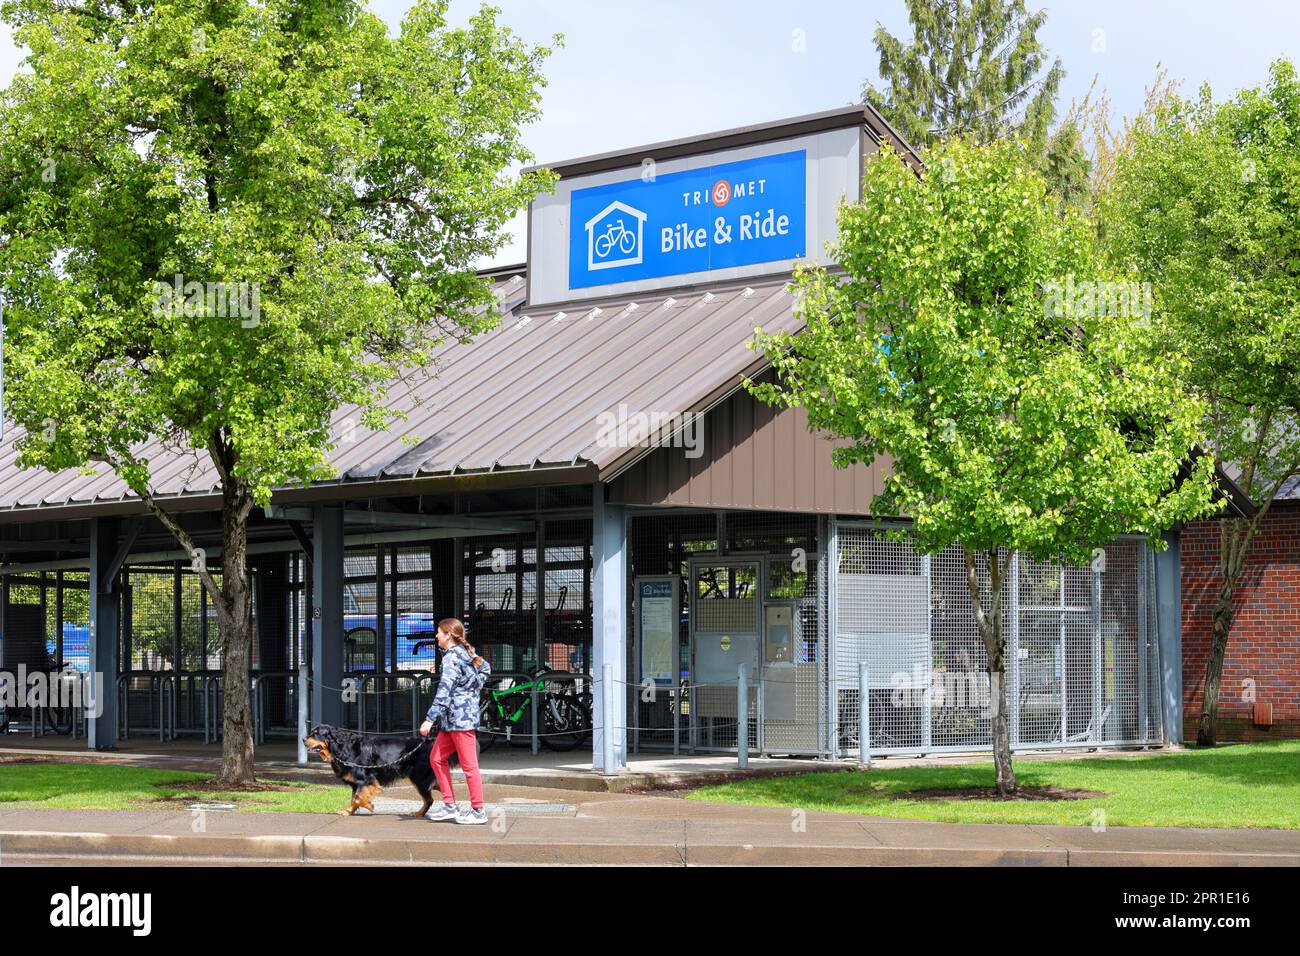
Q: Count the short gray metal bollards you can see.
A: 4